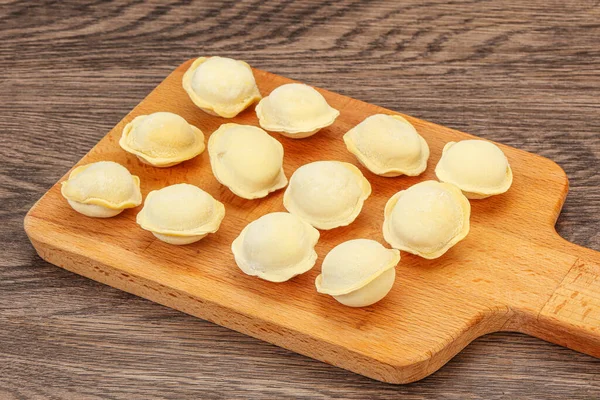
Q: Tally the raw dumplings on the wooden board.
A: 12